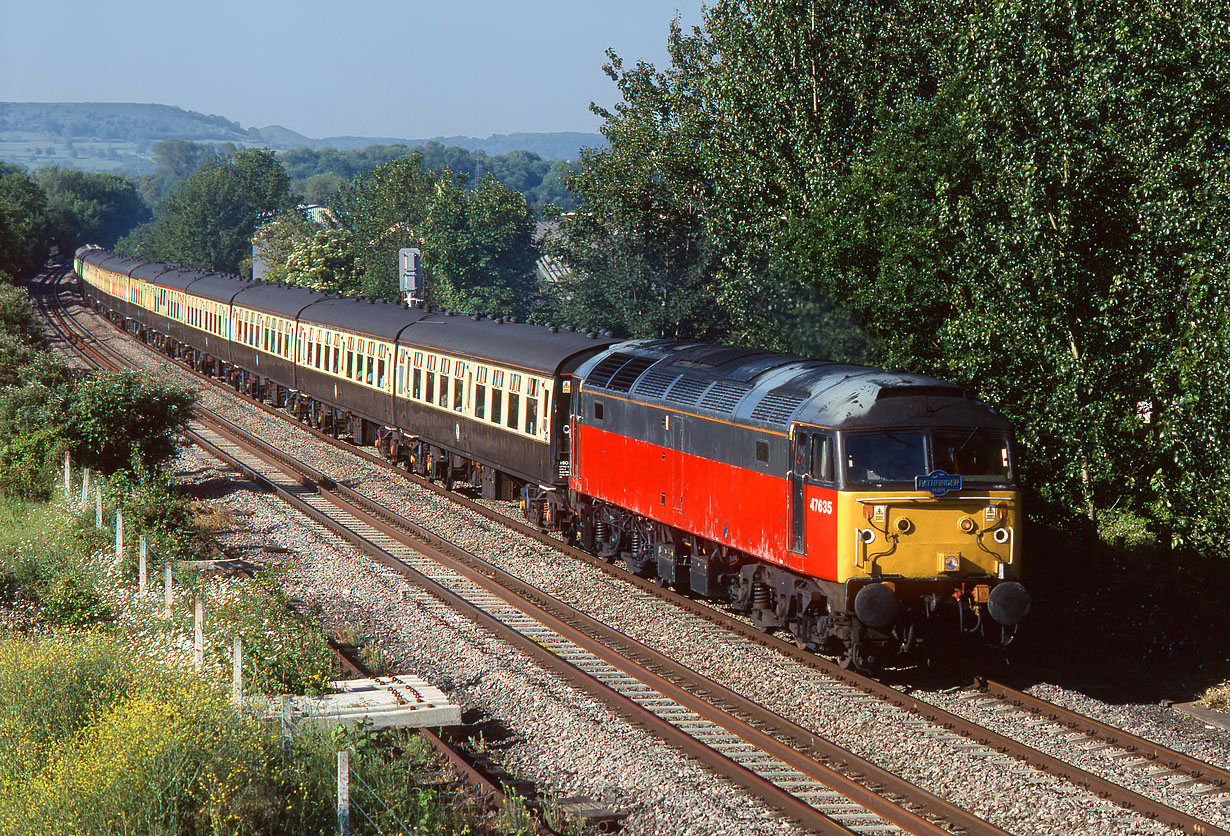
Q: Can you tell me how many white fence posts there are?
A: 10